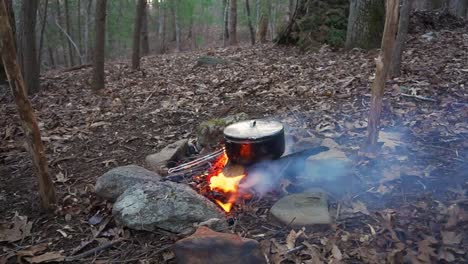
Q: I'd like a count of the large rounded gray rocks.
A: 2